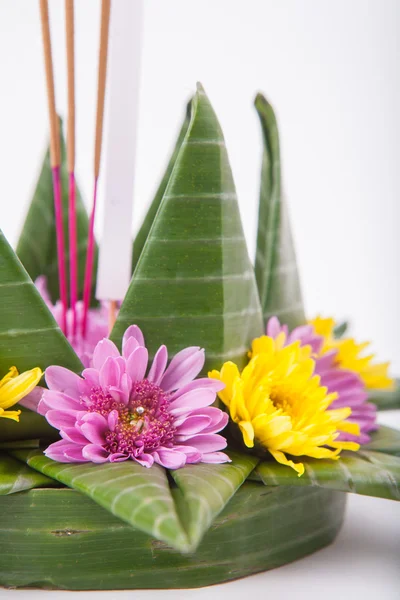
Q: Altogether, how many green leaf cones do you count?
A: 5